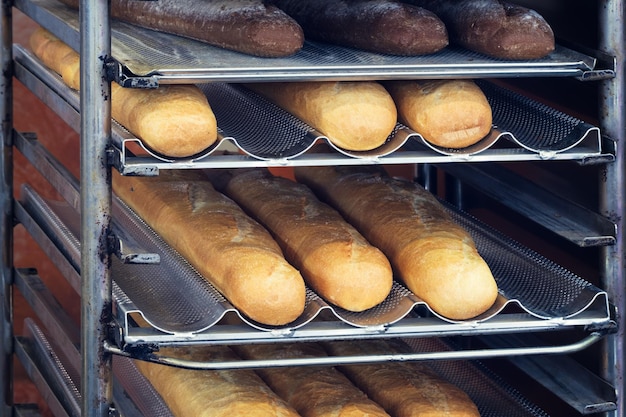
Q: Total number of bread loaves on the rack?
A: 12